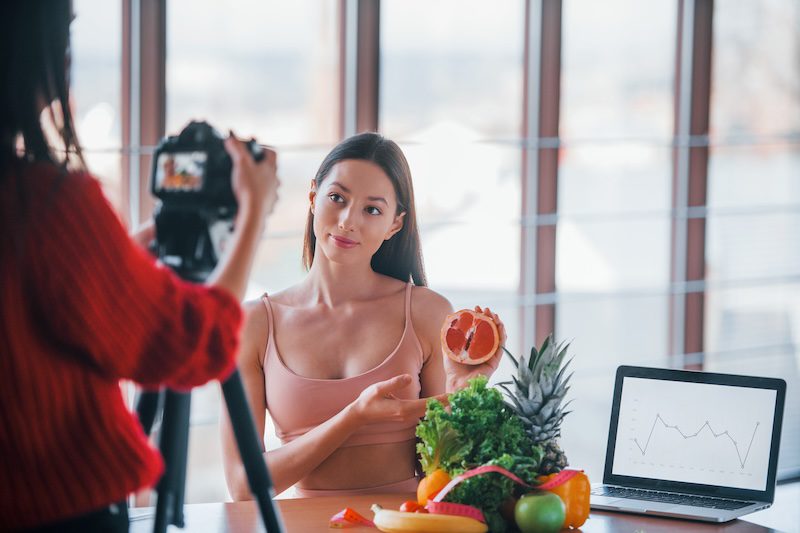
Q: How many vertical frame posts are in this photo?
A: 4